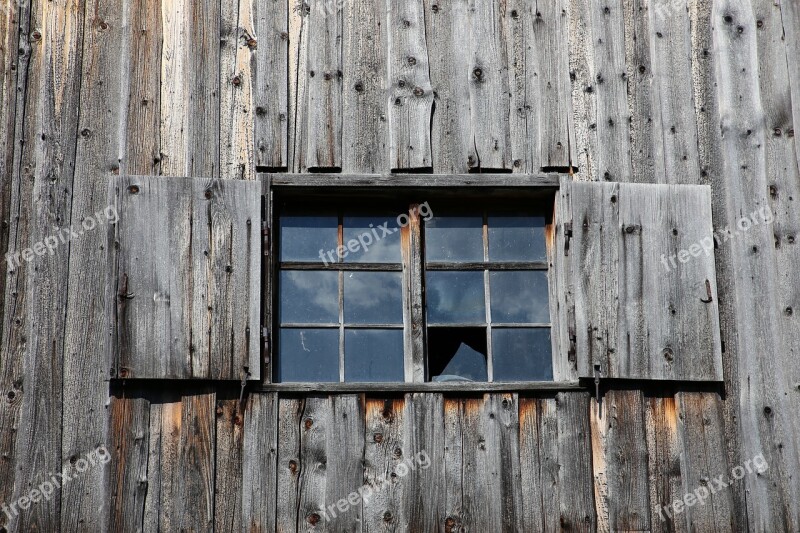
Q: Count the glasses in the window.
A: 12